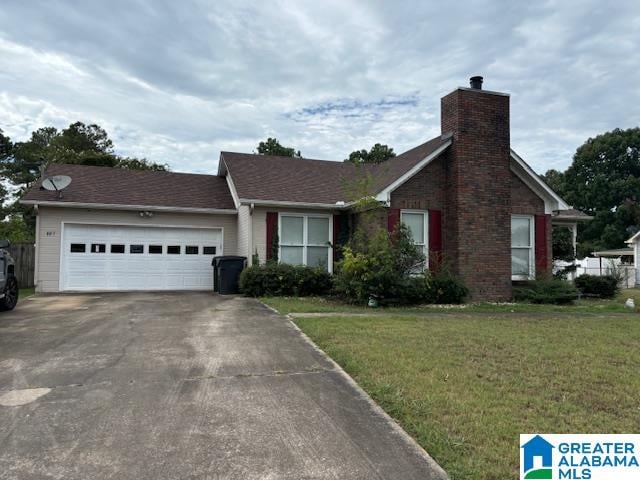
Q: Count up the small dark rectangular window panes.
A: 8